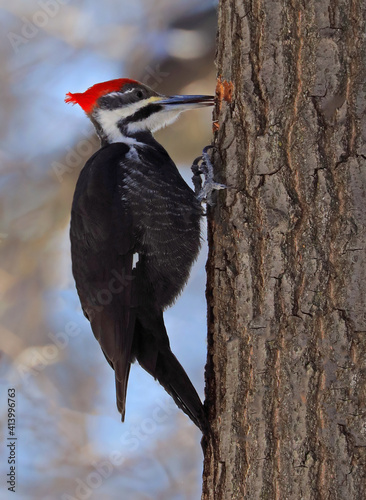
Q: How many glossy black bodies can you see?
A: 1